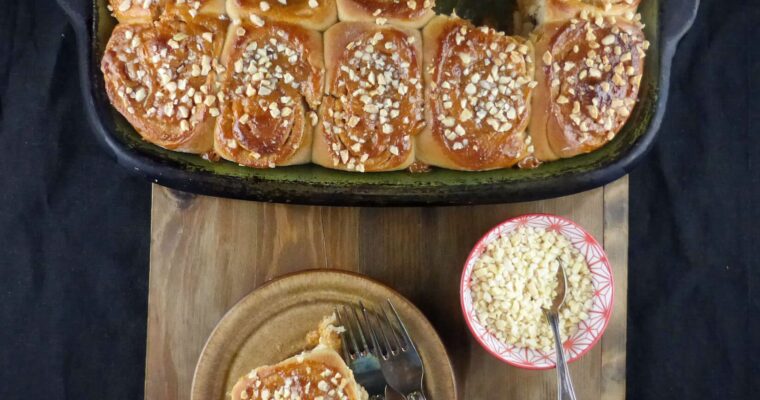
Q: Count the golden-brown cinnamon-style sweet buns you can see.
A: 10